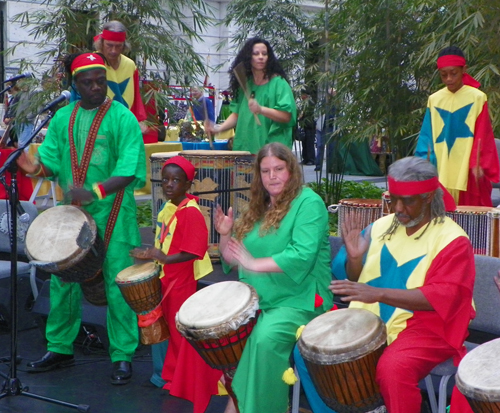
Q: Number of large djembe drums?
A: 4